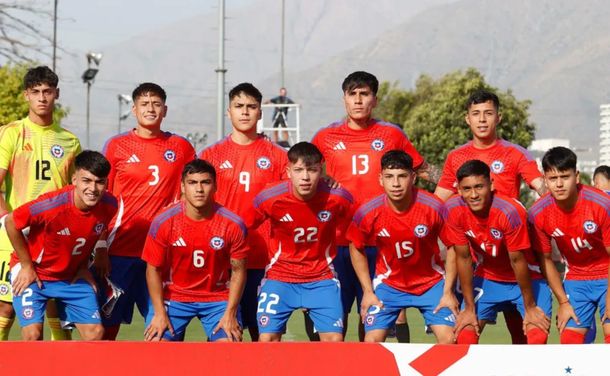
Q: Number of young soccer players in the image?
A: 11